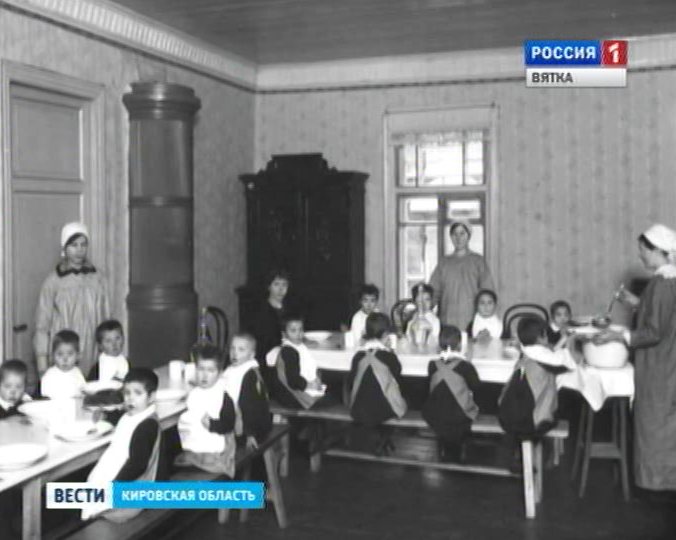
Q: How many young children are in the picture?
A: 14